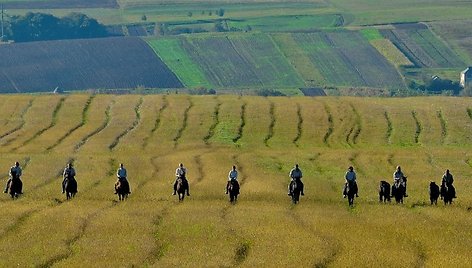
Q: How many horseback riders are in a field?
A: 9